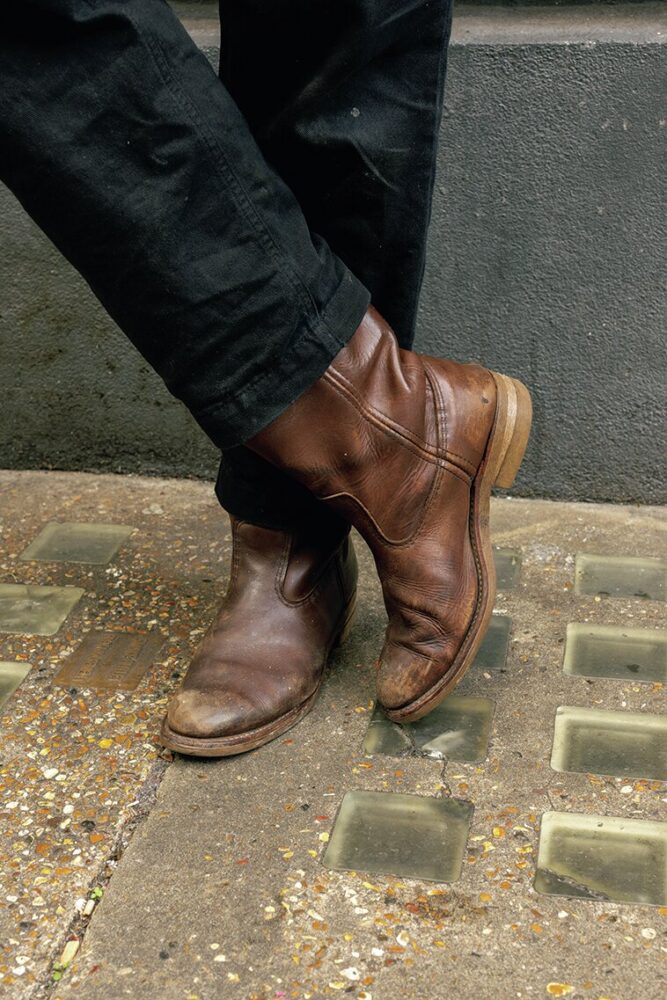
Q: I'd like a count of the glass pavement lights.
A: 11